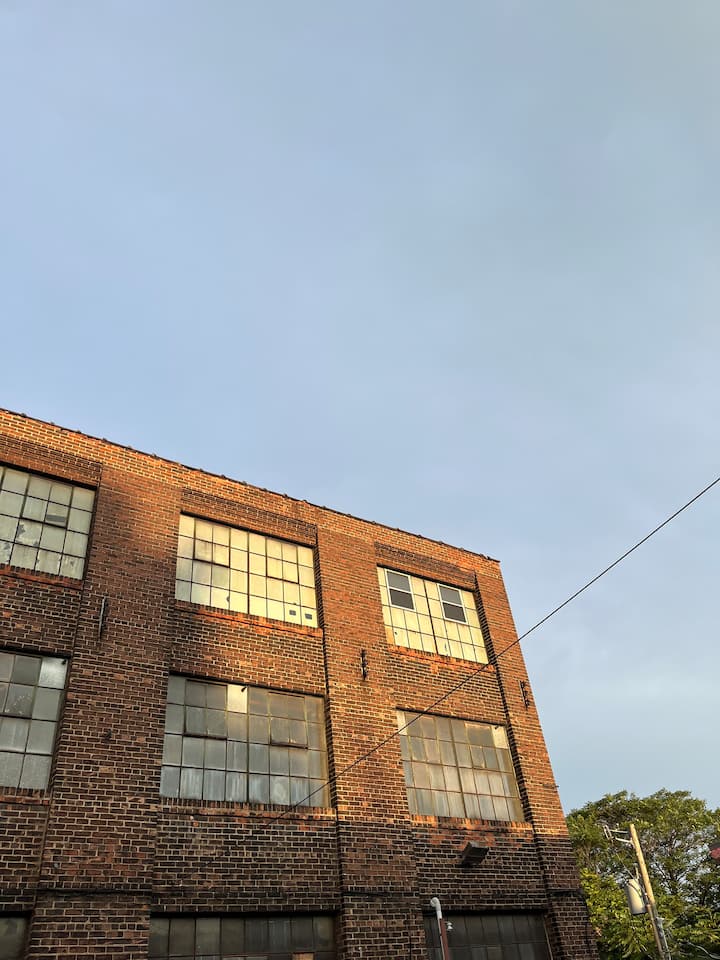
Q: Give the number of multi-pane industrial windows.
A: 9